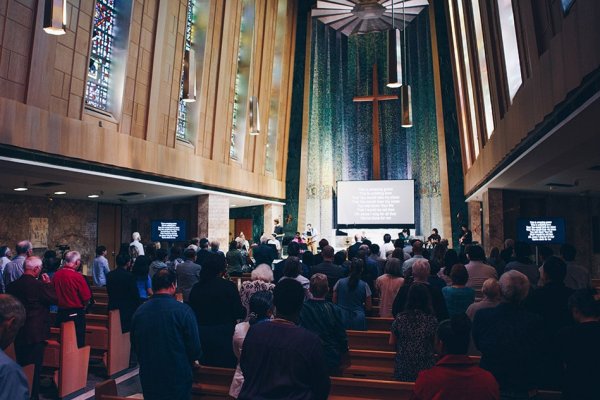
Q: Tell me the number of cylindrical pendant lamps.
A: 5